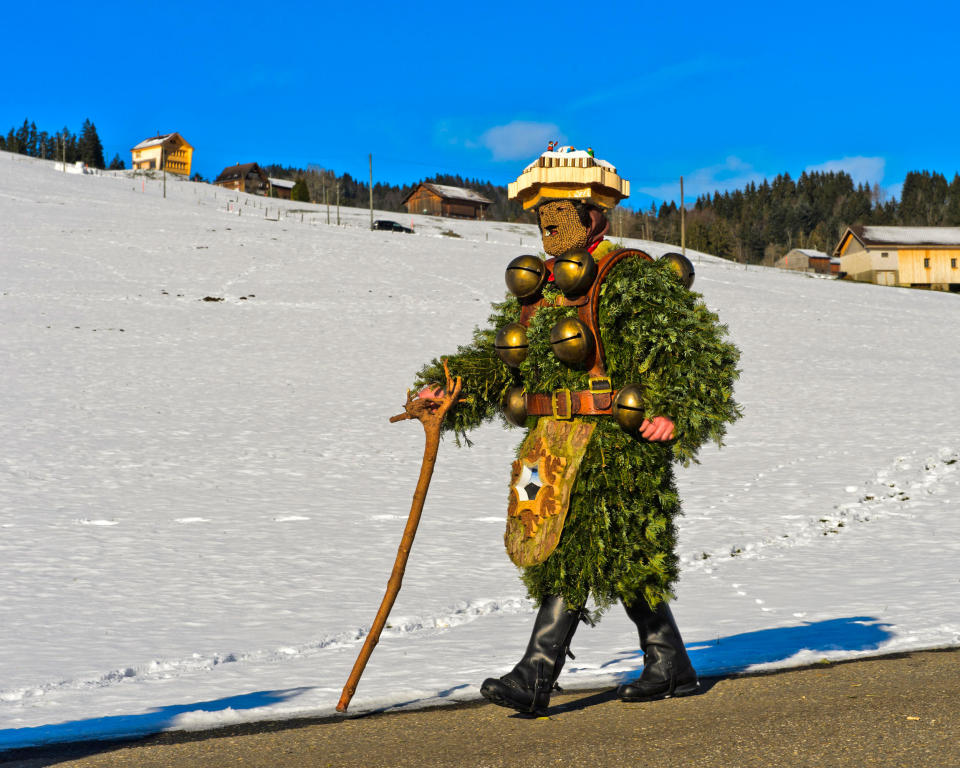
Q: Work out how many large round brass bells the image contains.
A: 7